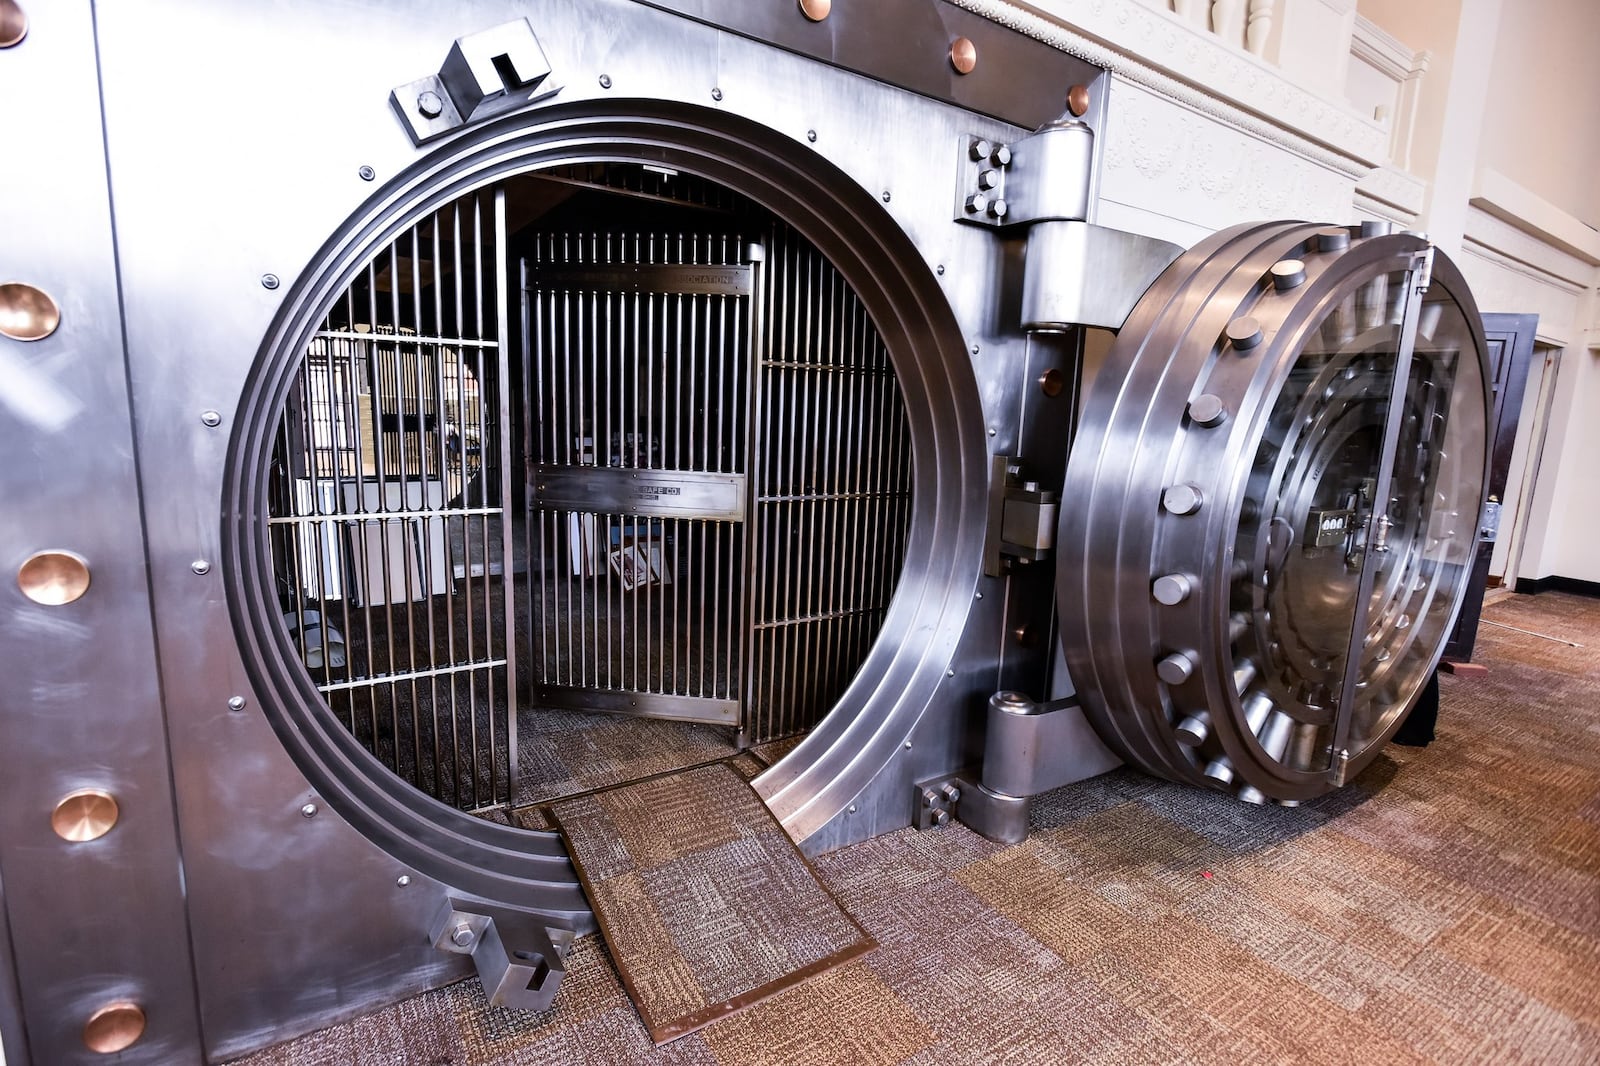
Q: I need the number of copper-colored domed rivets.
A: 10